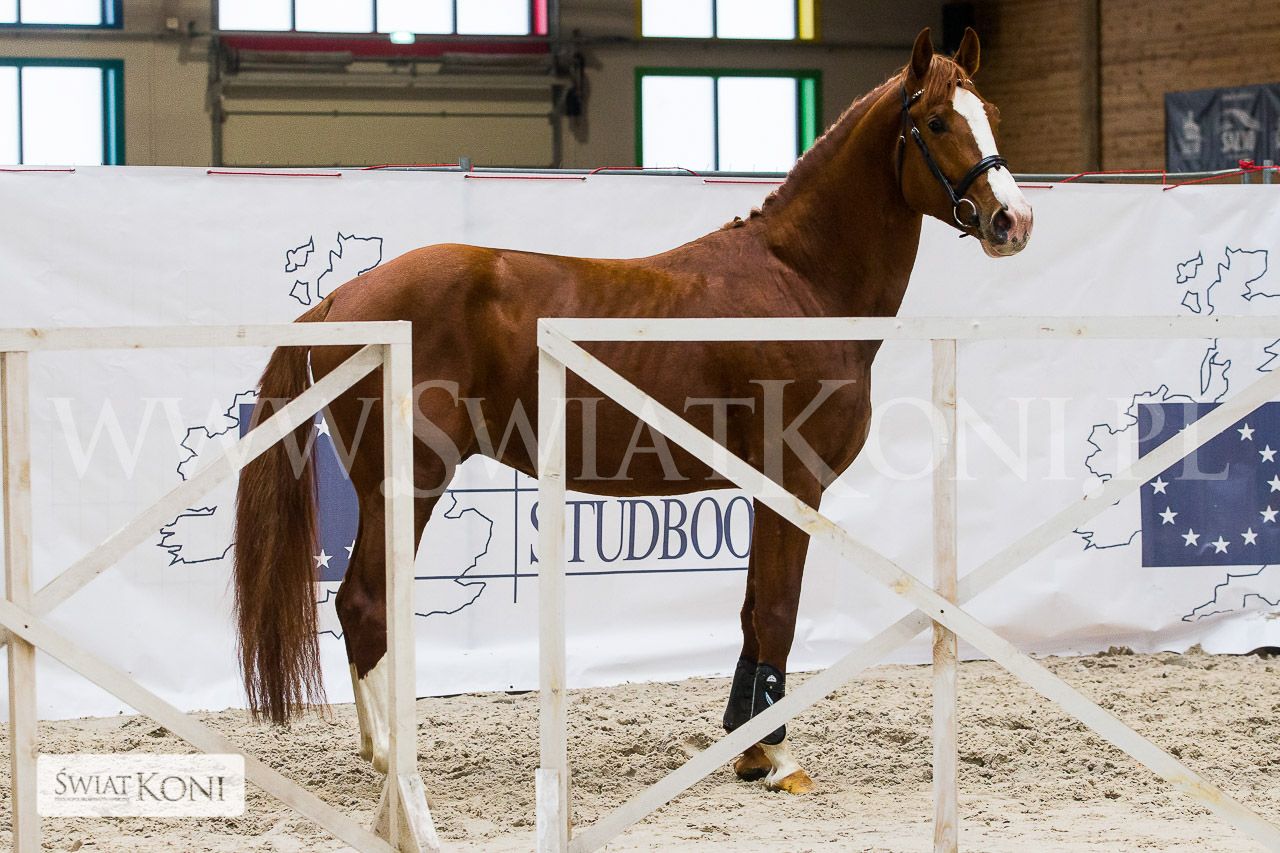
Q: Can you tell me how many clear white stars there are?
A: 11